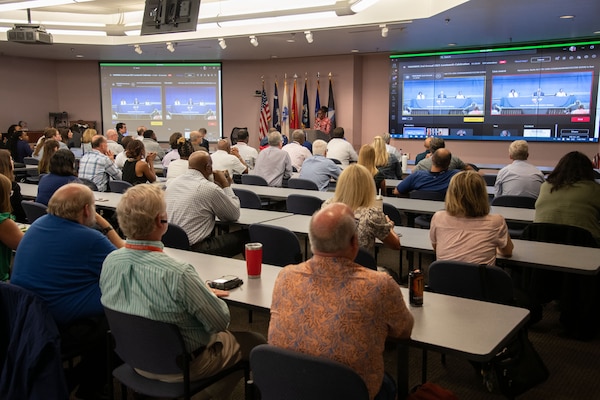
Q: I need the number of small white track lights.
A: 6